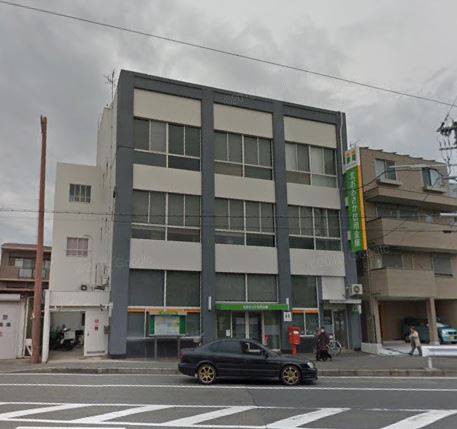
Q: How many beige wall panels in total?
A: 9